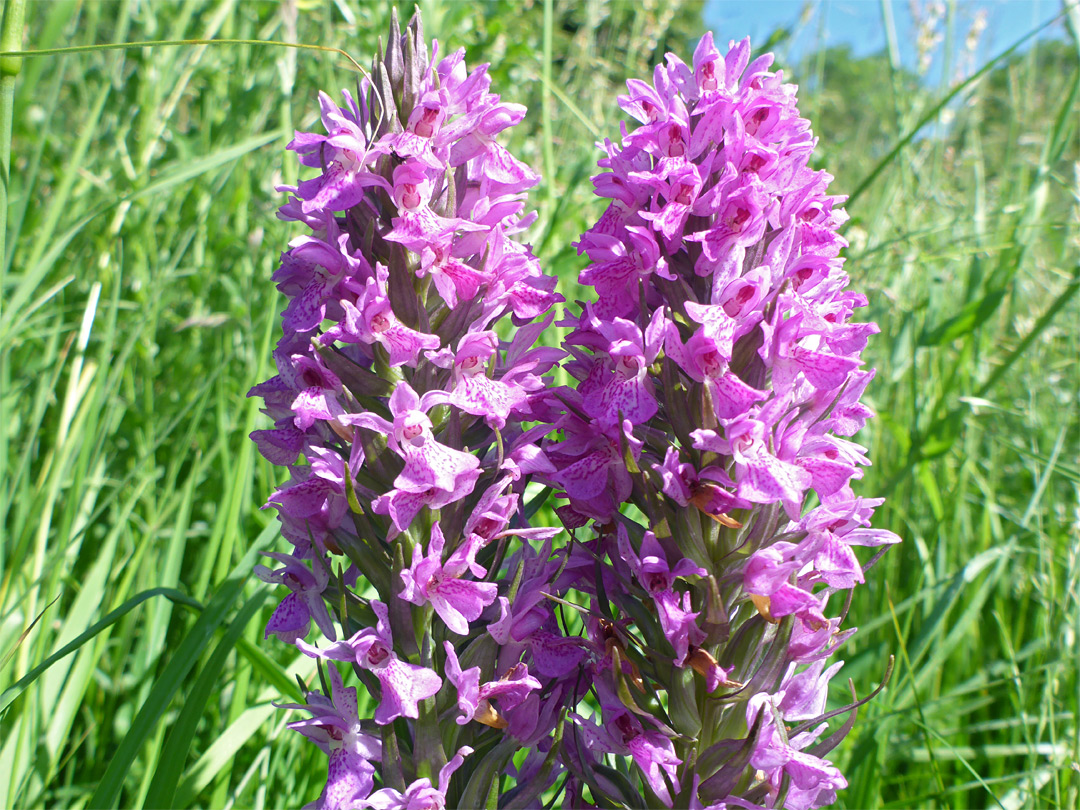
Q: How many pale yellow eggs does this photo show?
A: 0